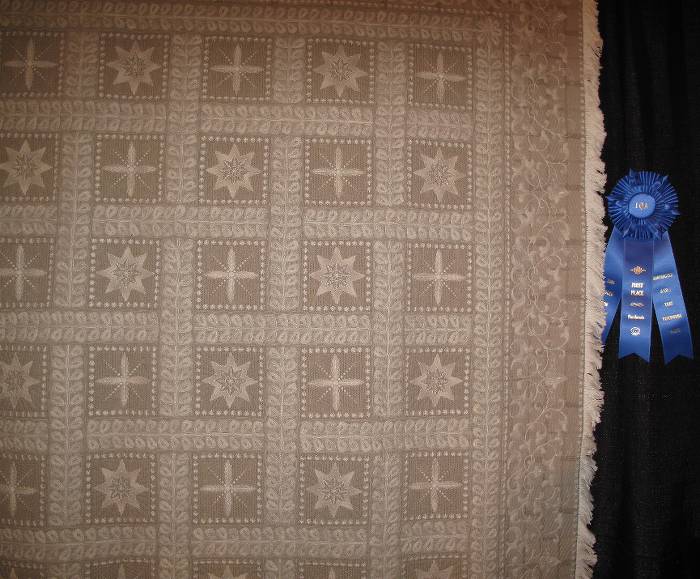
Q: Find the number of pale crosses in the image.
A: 13